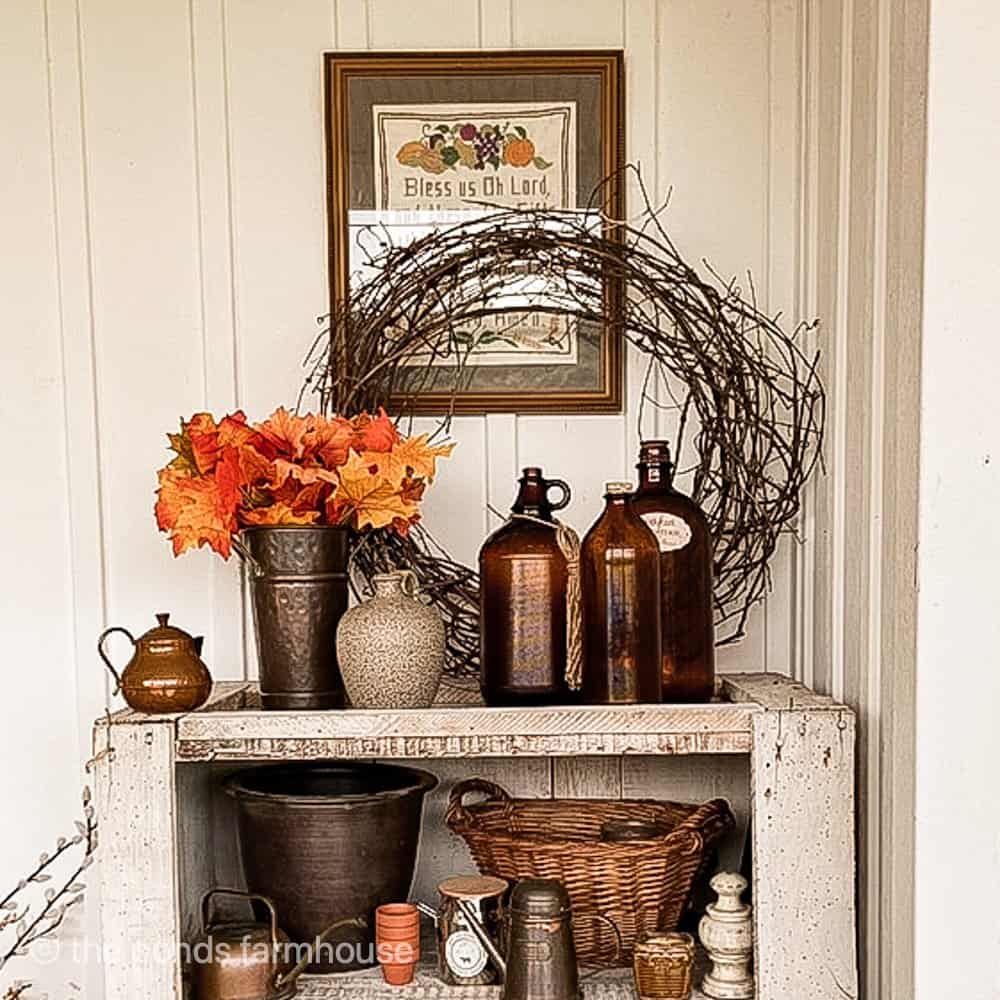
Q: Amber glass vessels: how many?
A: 3